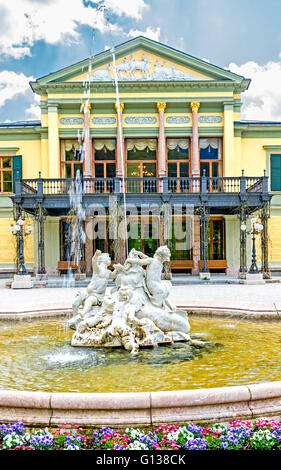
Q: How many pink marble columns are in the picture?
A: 4